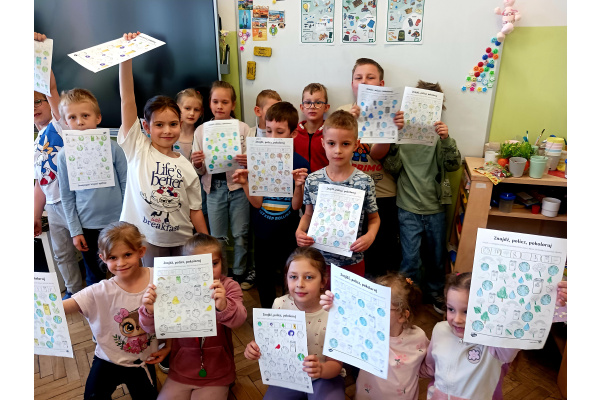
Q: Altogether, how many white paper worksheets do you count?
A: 13